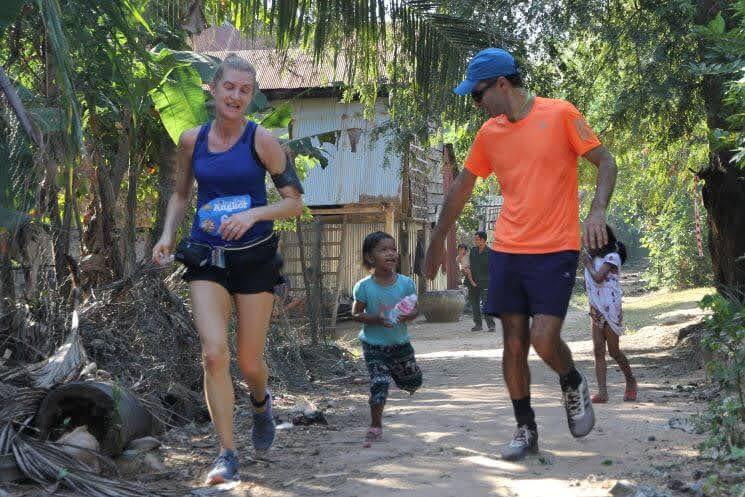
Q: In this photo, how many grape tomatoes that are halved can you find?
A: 0